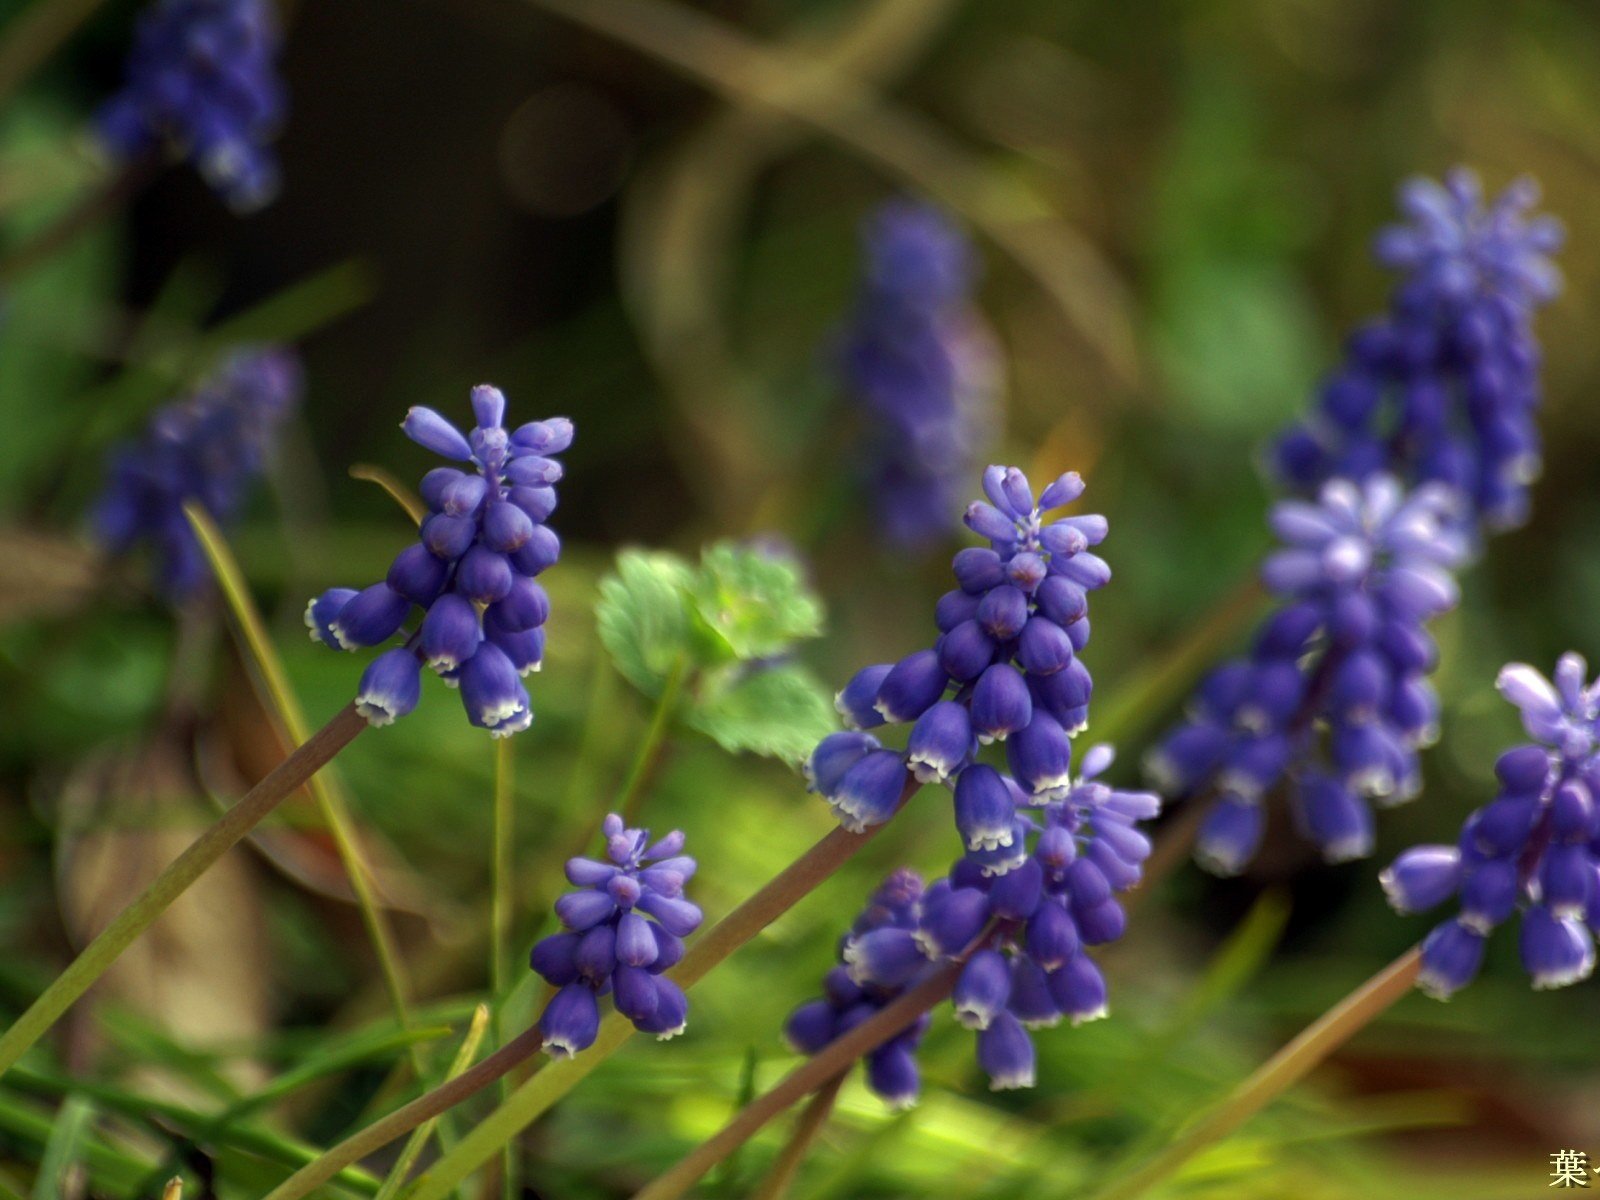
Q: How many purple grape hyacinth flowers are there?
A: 11